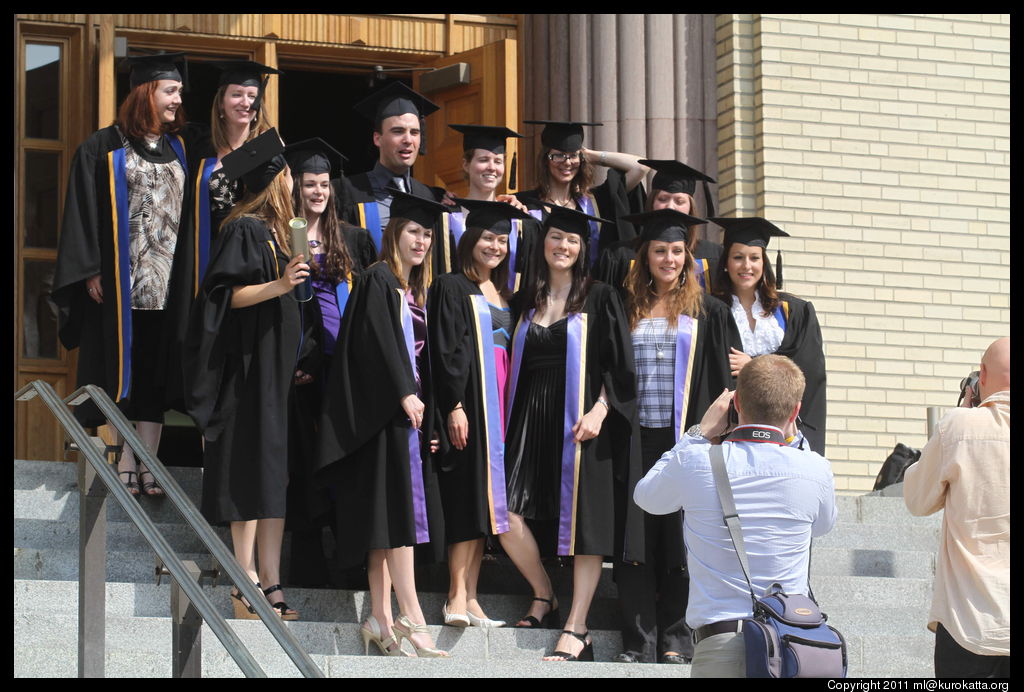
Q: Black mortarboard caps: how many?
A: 13